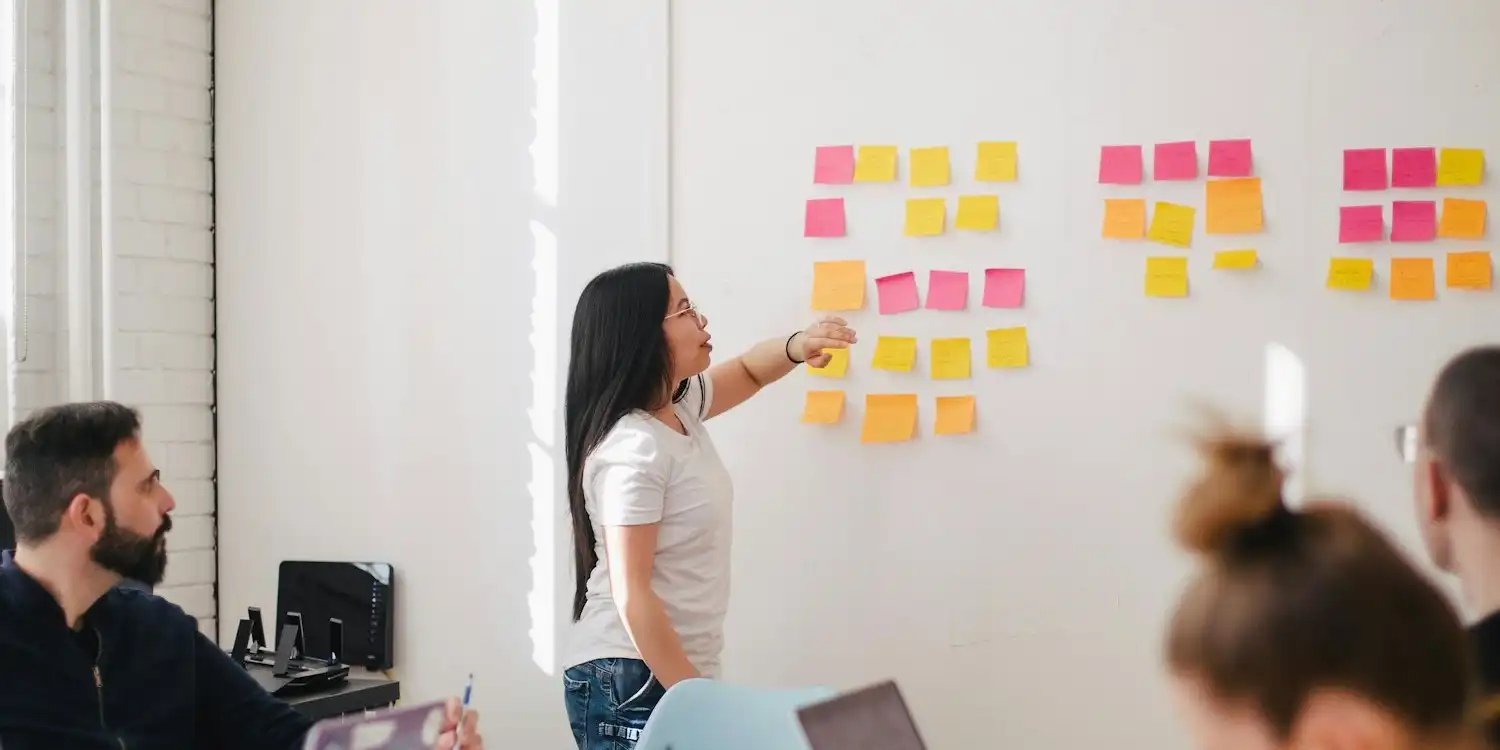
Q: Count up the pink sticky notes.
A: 12